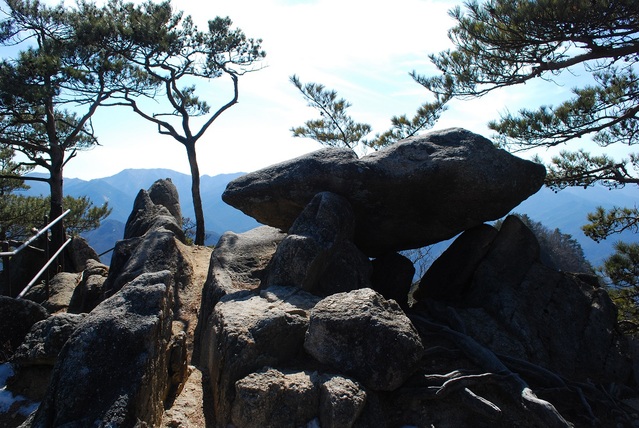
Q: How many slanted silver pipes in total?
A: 2